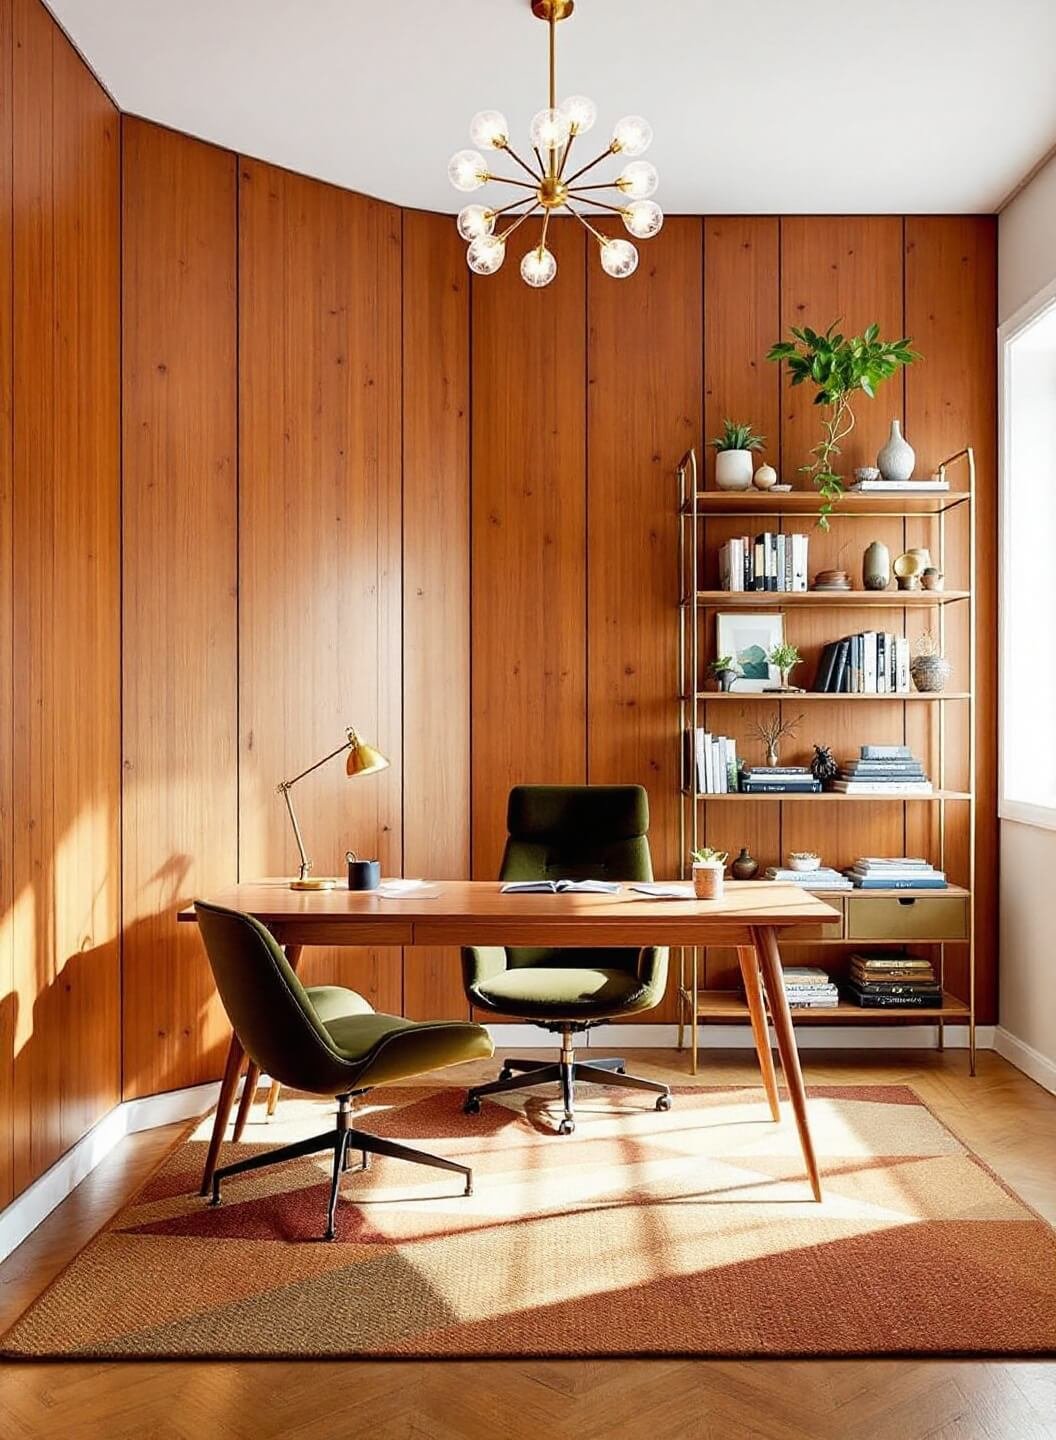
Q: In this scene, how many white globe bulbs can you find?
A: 11